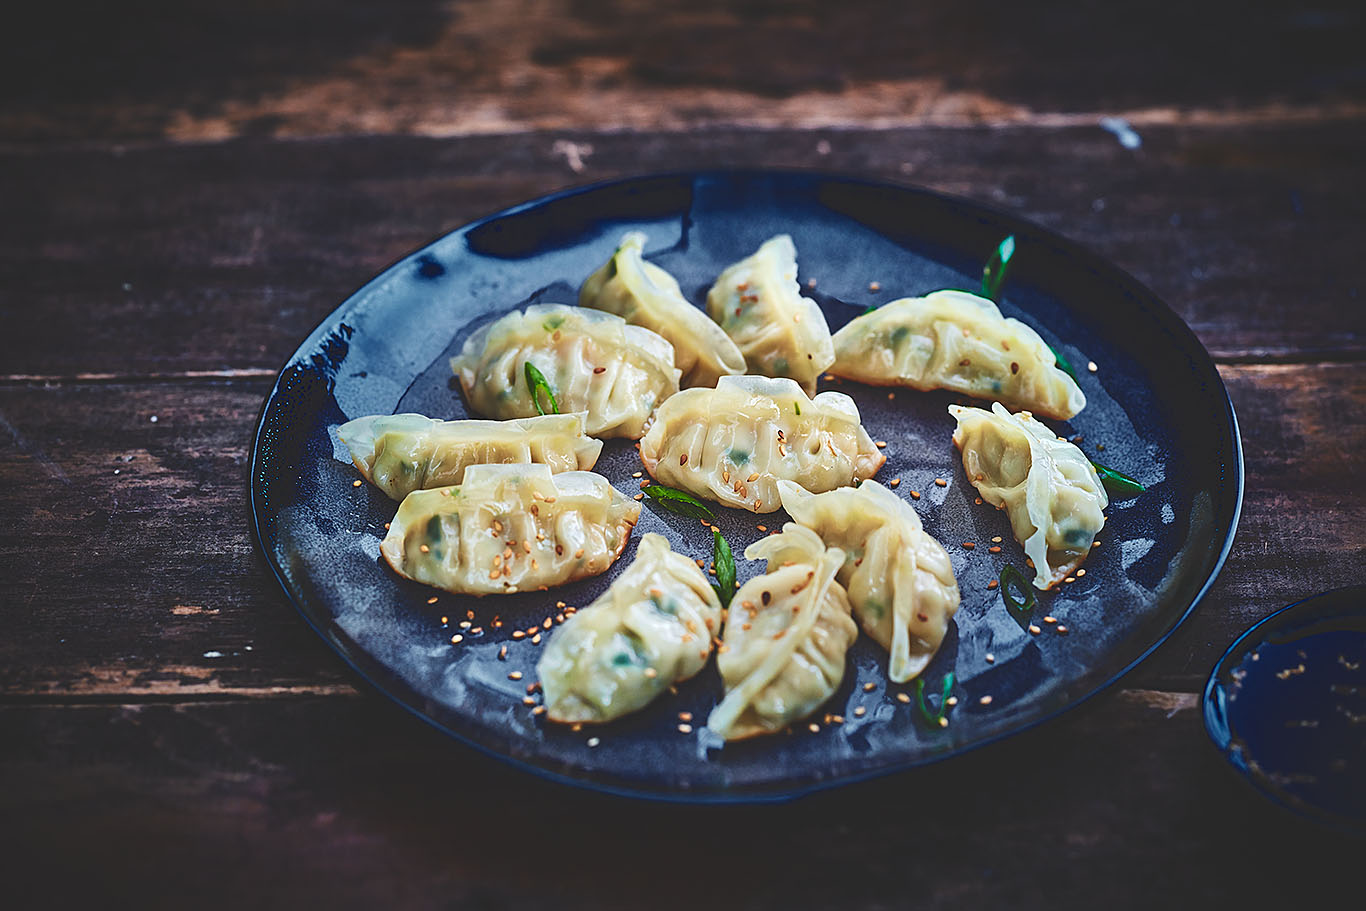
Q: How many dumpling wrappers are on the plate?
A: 11